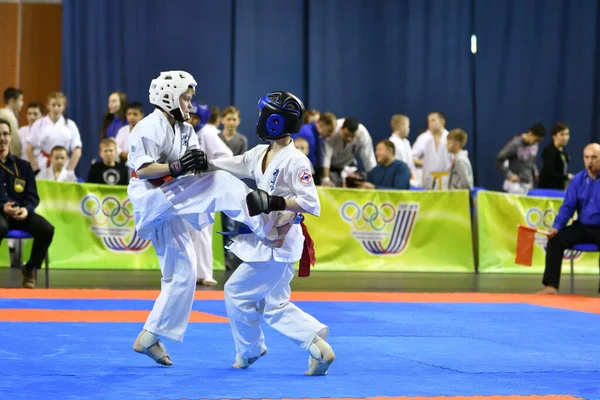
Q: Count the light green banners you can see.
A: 3